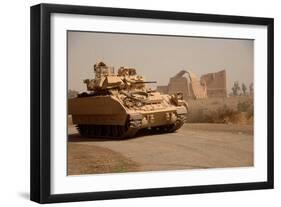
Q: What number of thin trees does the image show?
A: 3